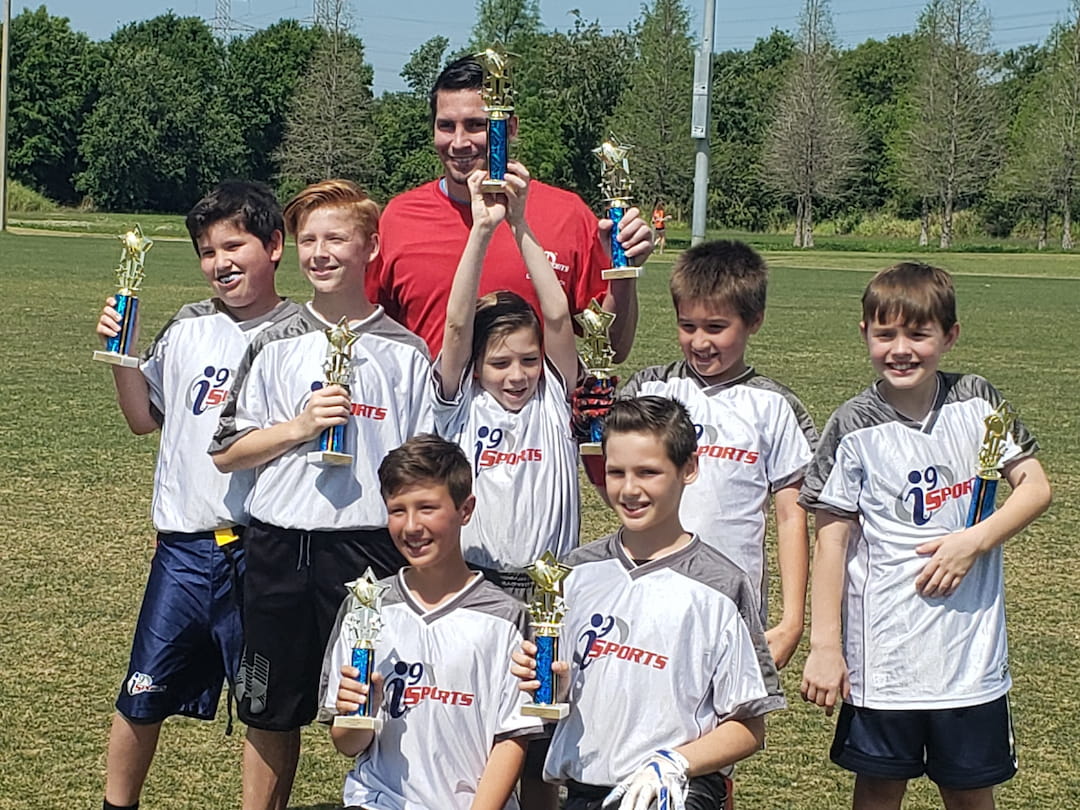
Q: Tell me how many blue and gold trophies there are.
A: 8